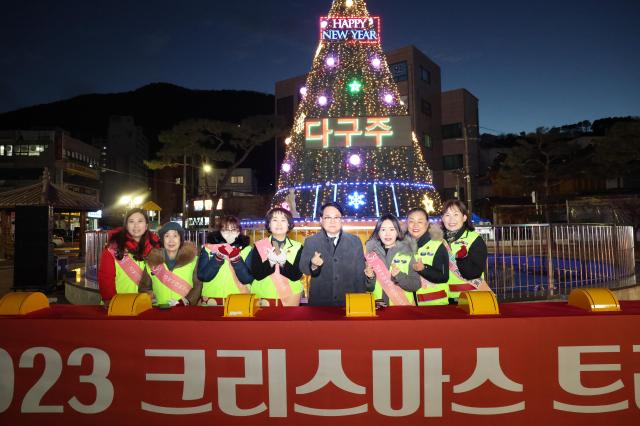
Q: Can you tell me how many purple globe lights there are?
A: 7